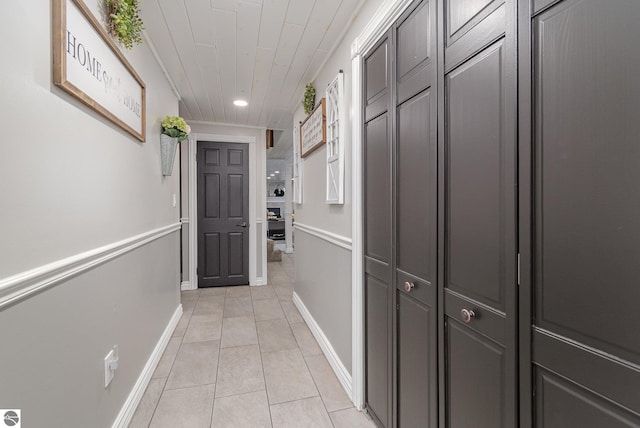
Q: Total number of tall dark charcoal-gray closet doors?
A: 4